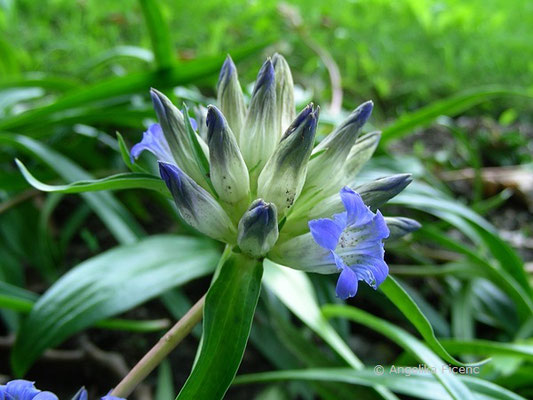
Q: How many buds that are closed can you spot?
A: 12